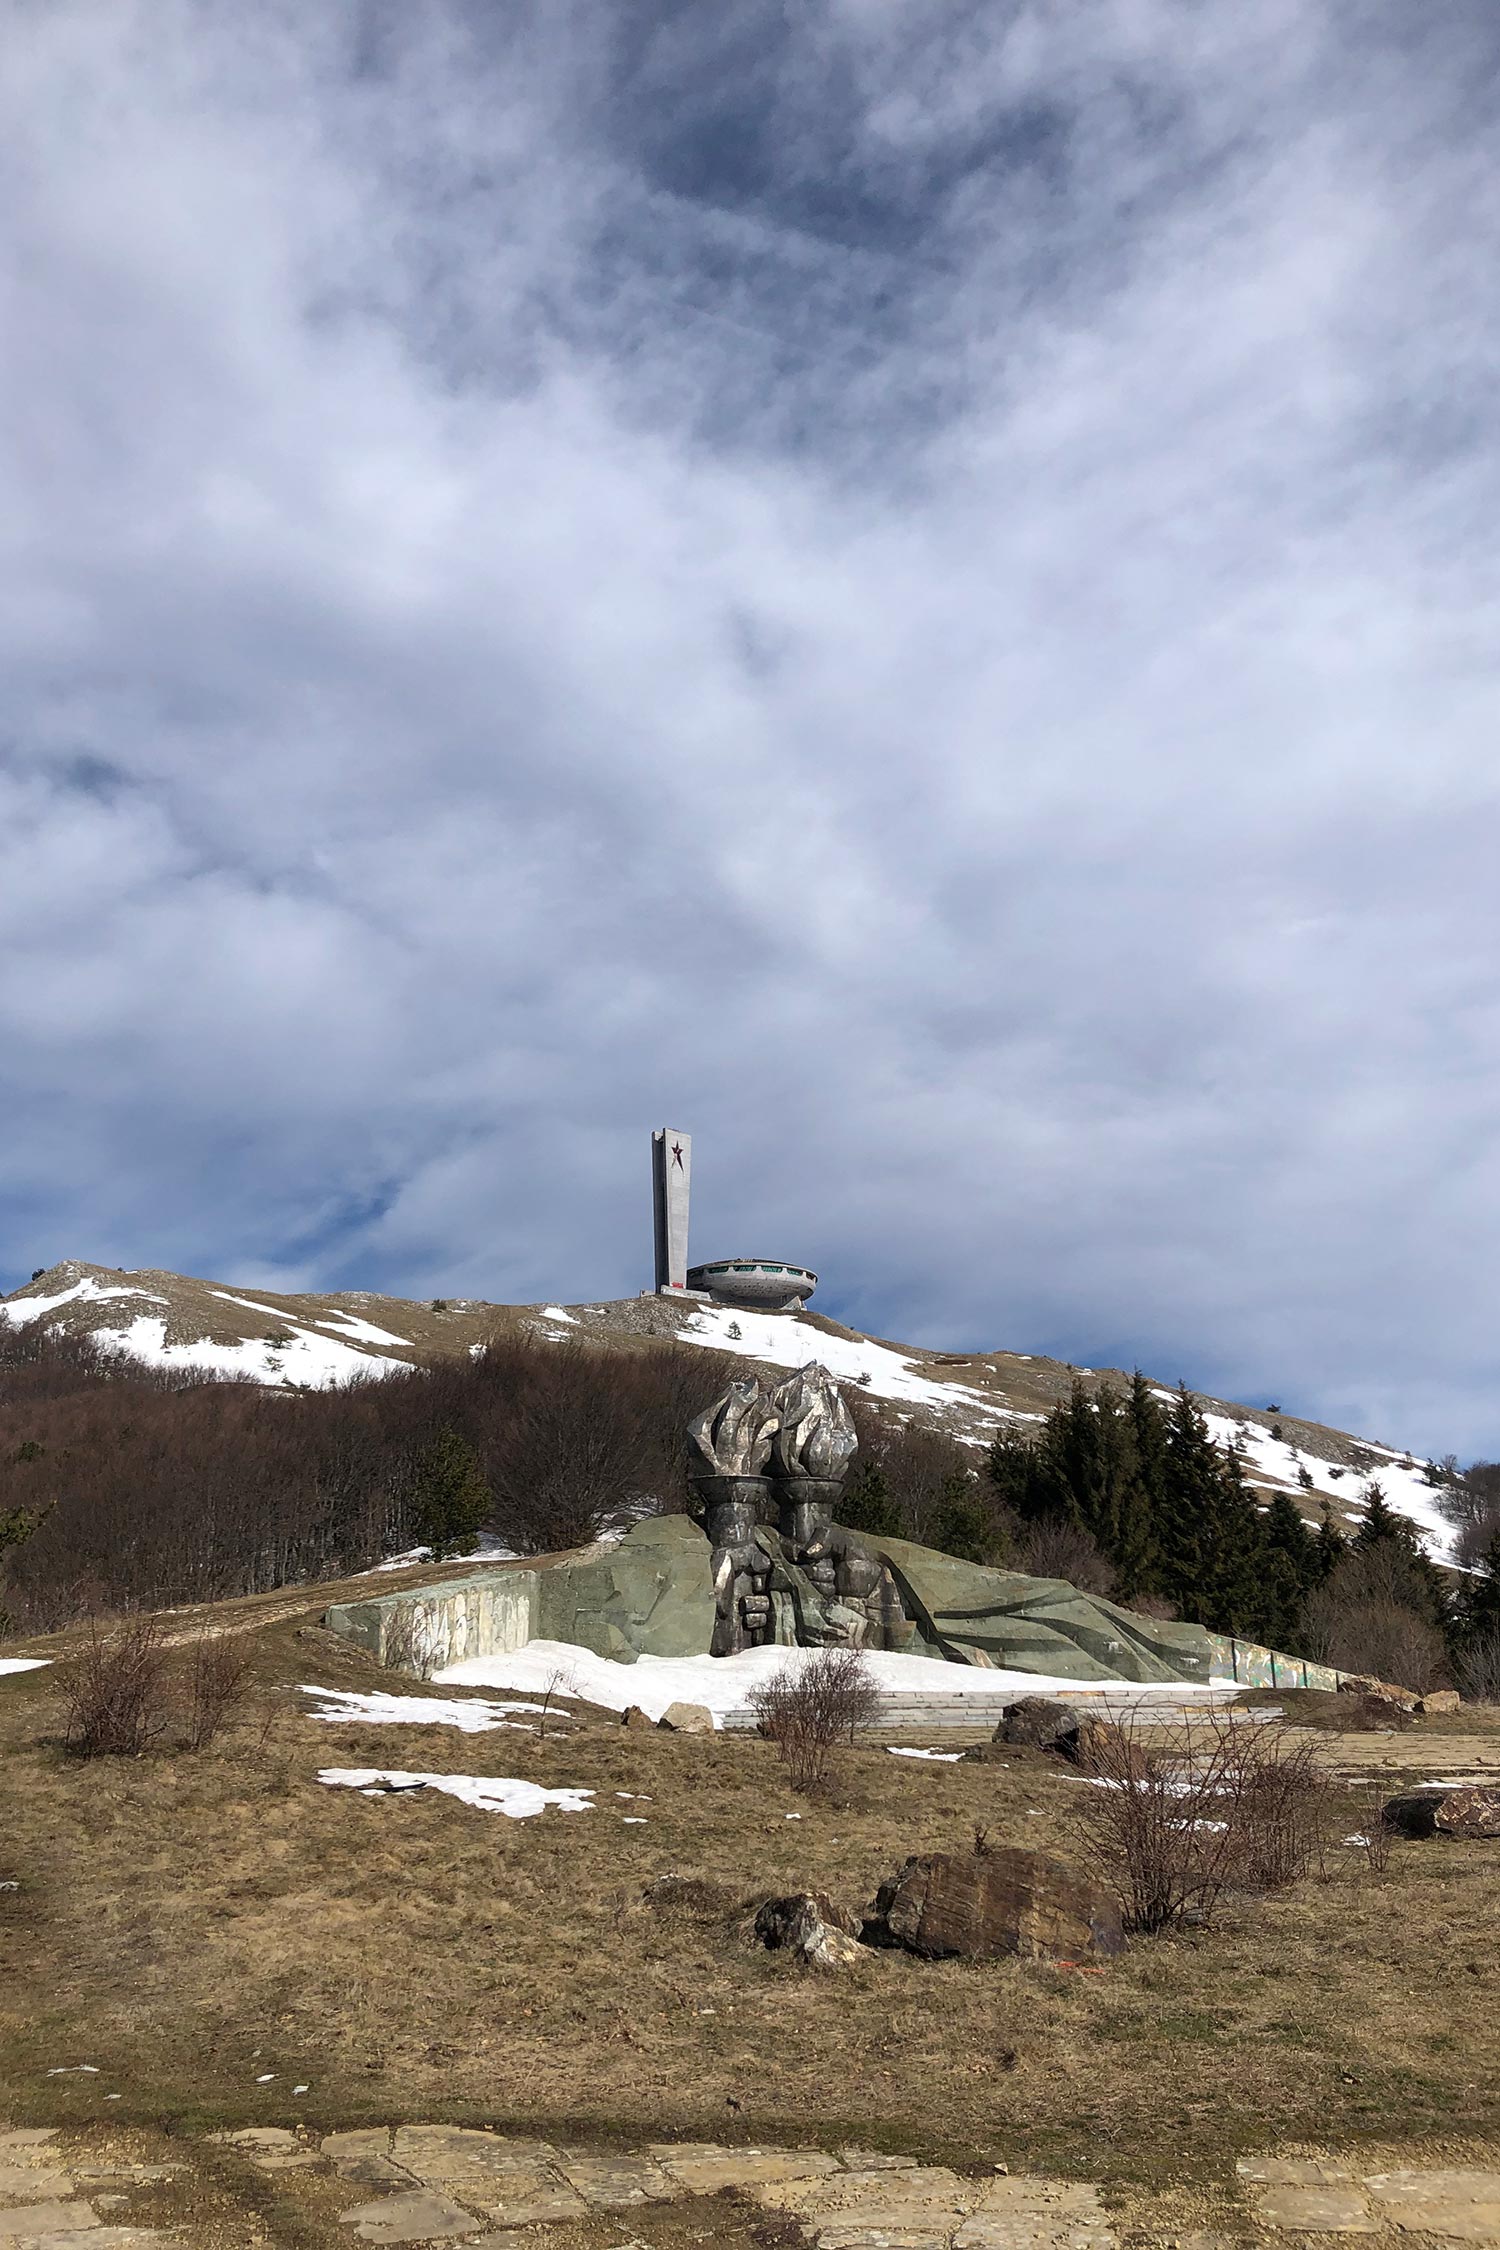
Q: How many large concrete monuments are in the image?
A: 2